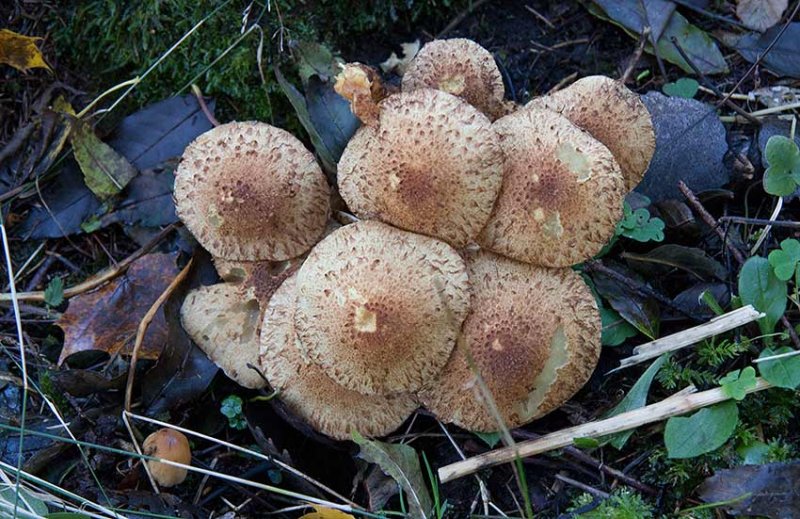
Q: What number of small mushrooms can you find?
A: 1